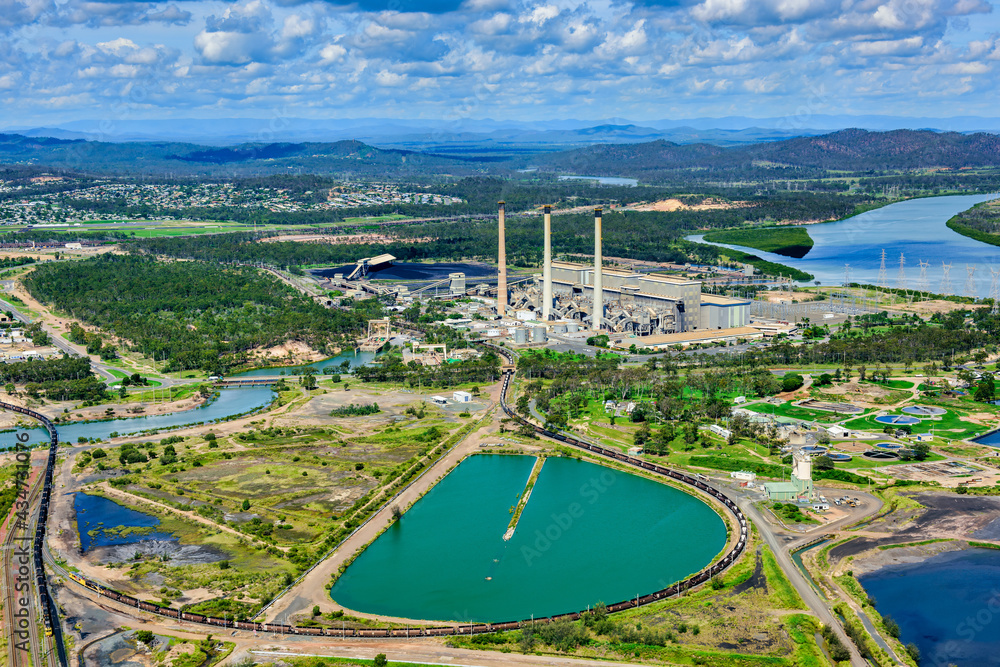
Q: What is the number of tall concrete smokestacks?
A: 3